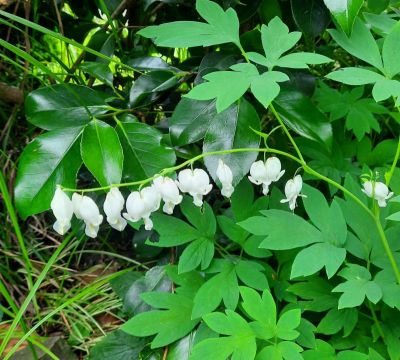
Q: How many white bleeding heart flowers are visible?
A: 10